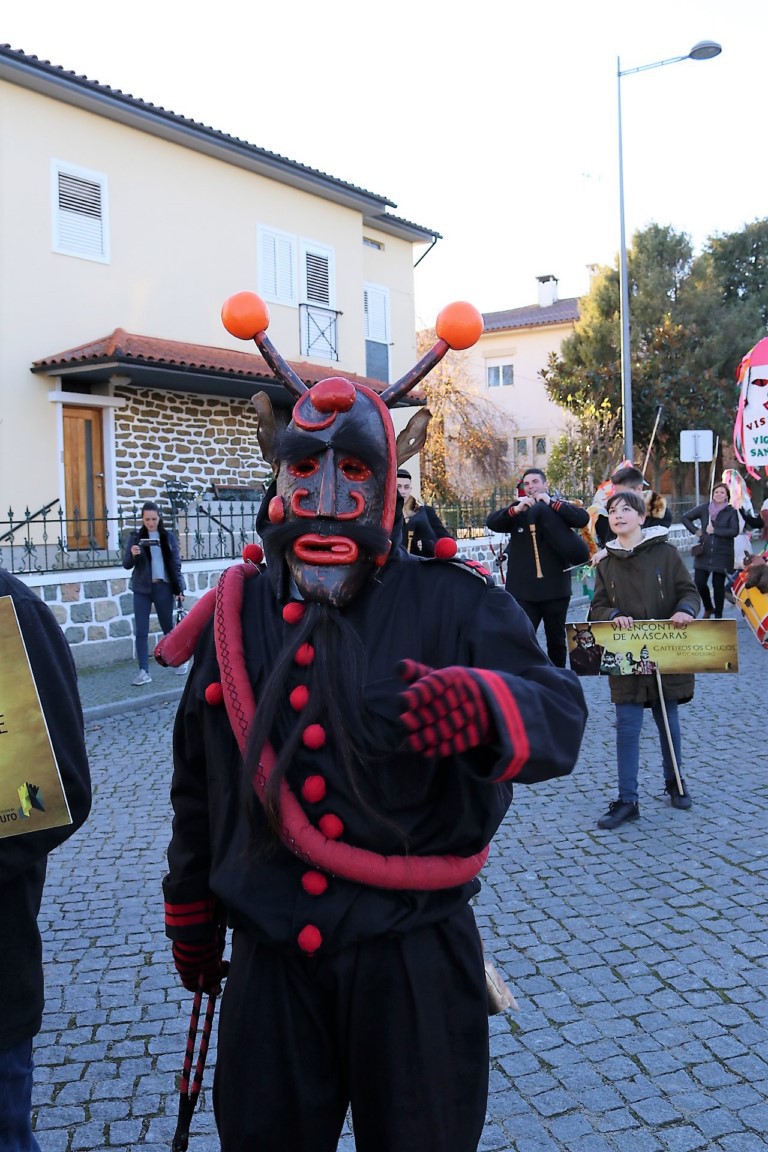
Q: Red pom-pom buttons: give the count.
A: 11